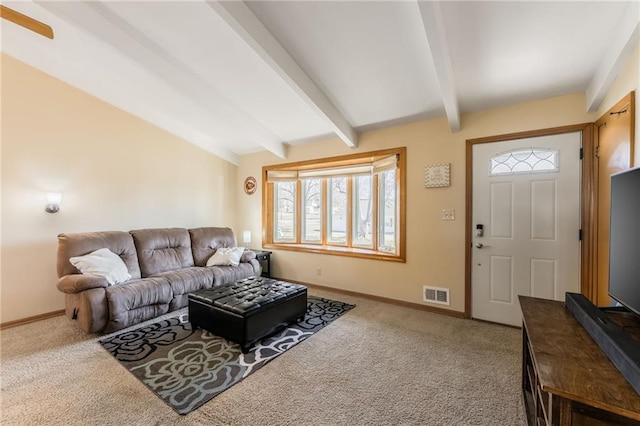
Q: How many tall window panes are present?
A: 5